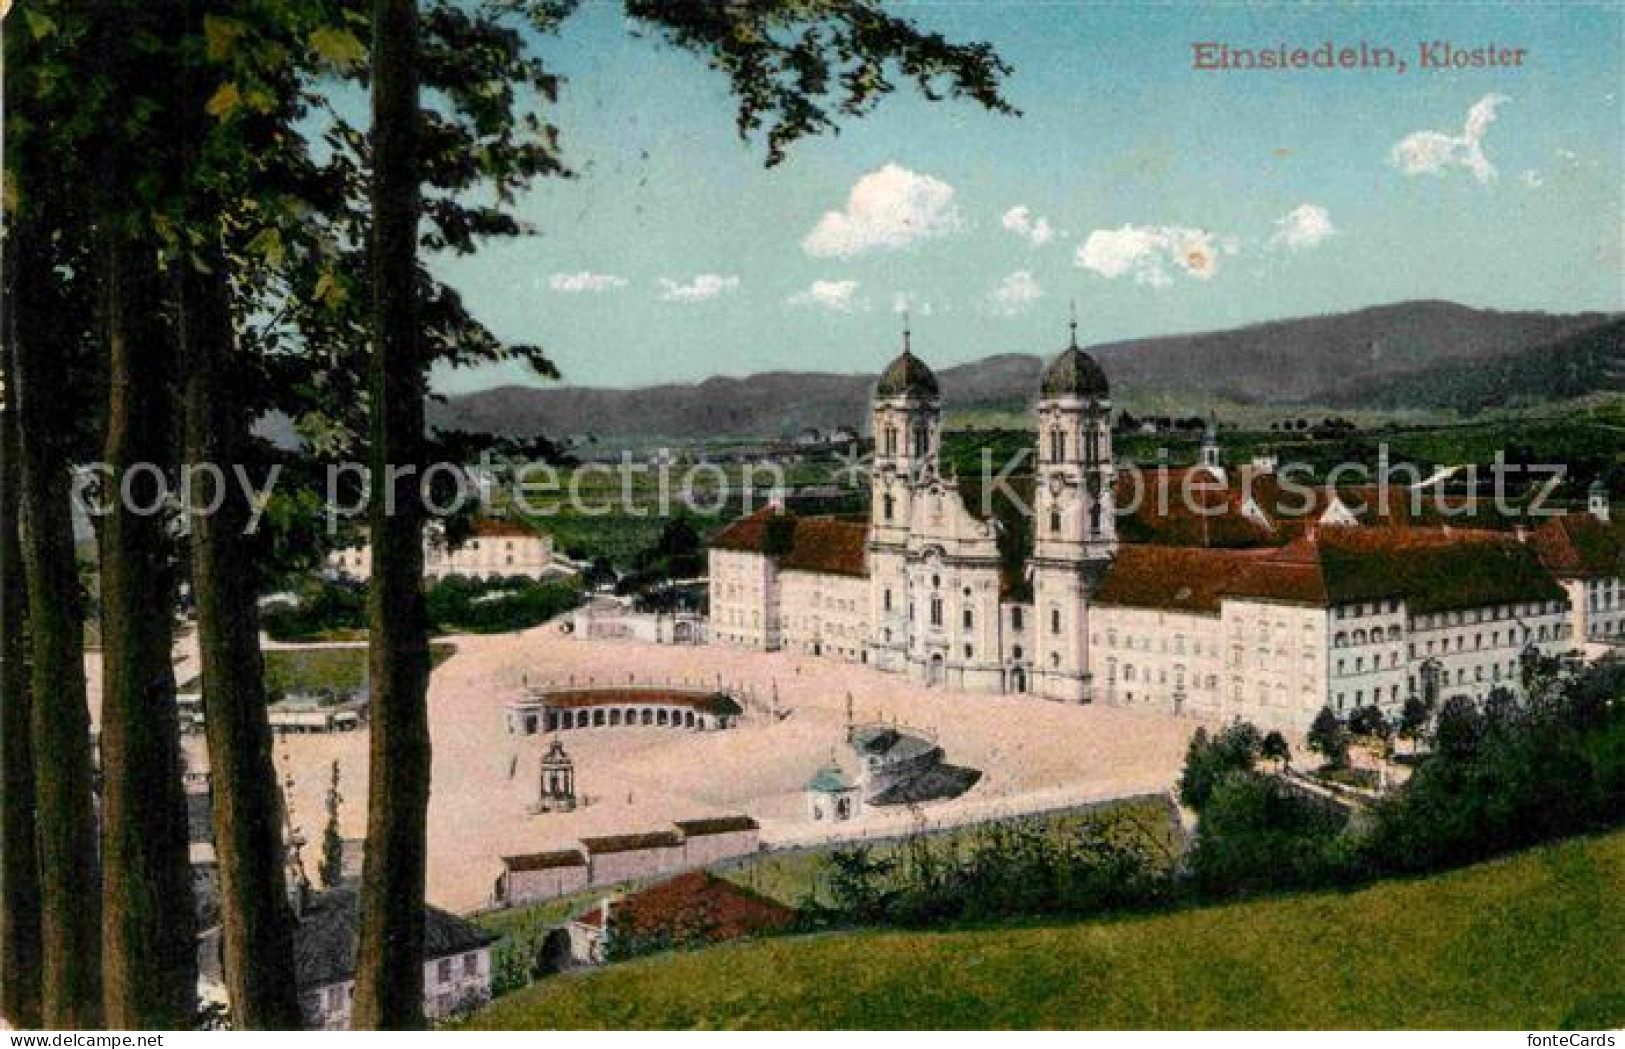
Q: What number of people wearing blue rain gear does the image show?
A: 0